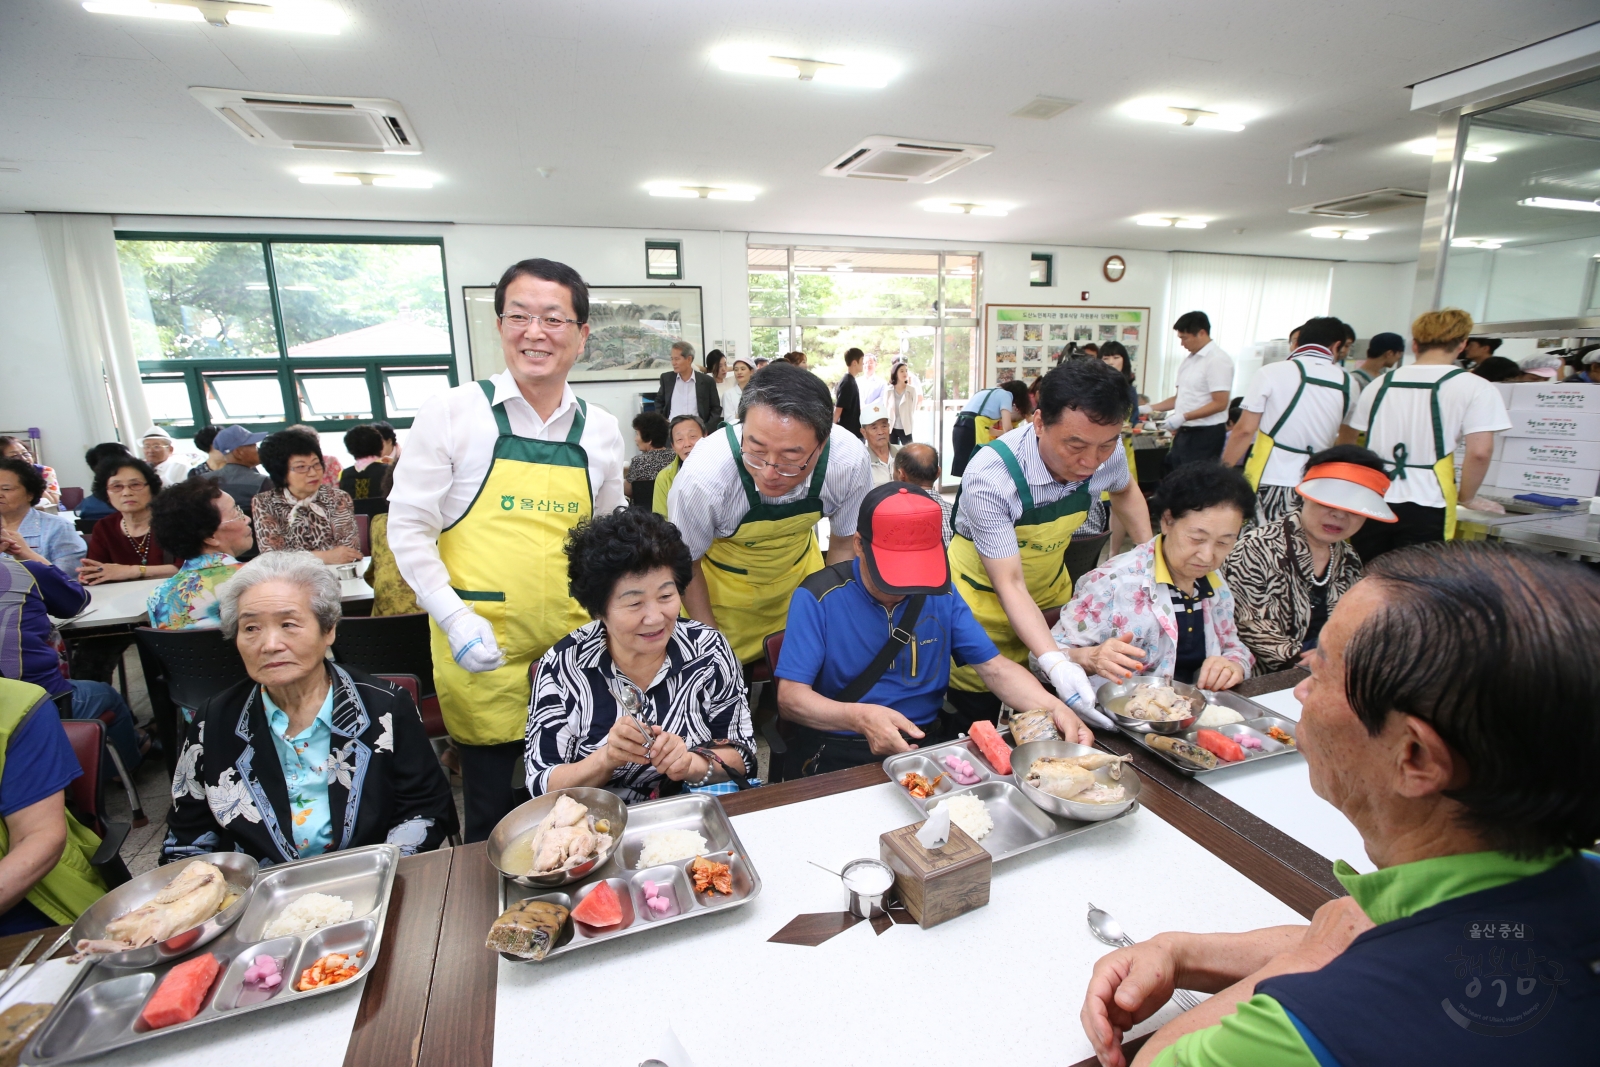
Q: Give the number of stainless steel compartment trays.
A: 4